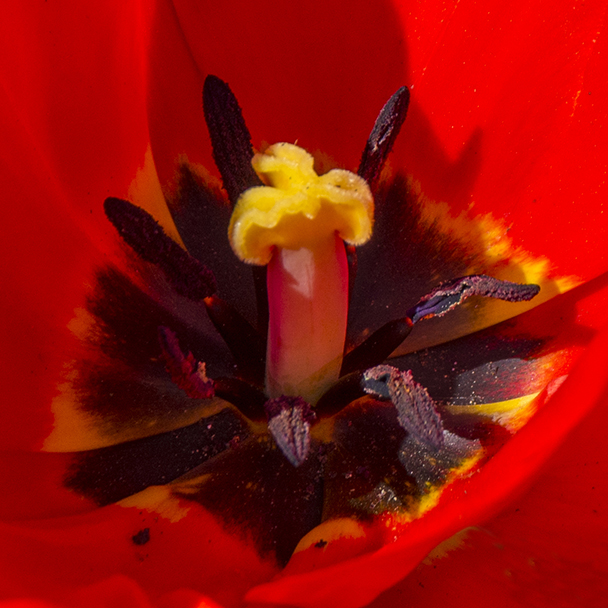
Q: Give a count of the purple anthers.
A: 7